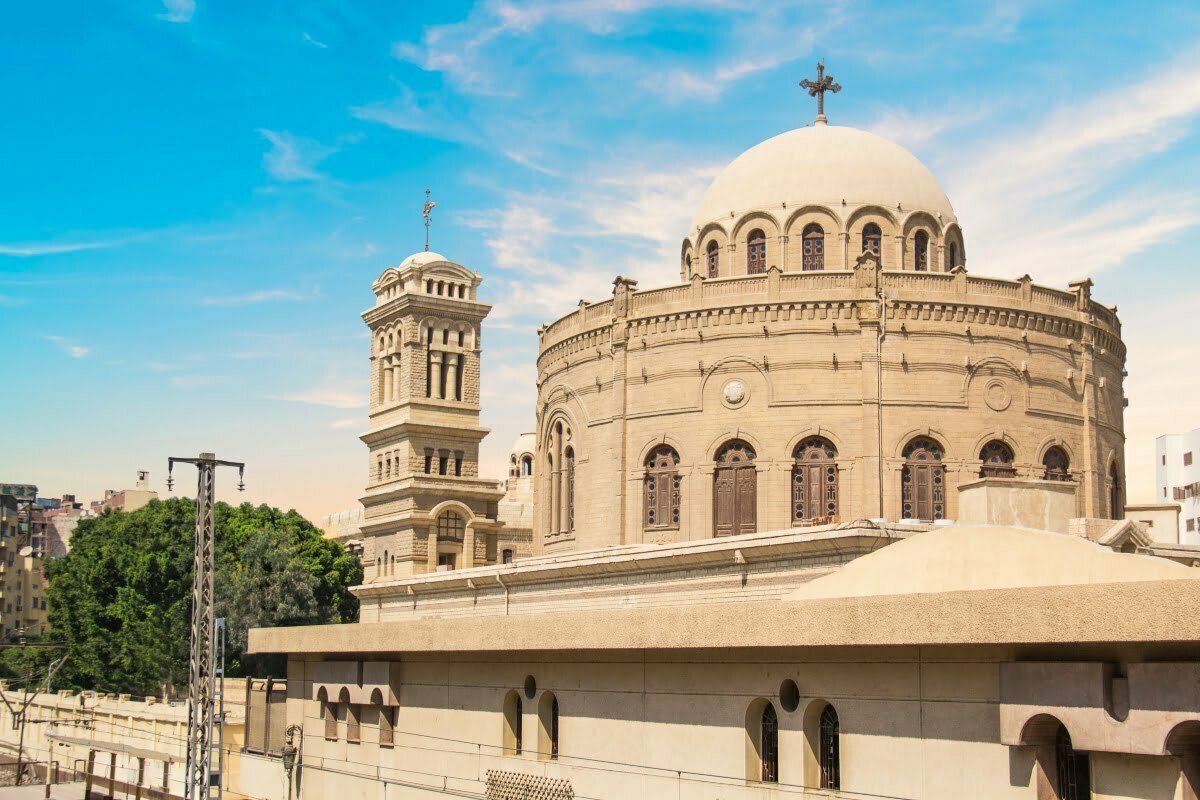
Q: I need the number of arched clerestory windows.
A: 7